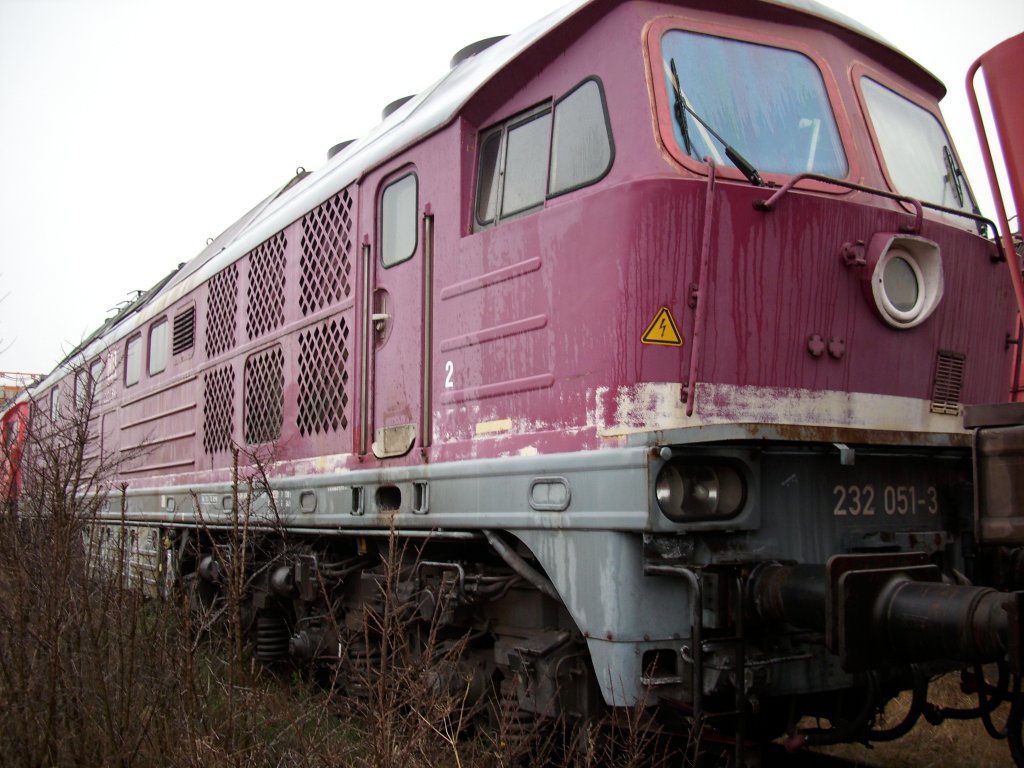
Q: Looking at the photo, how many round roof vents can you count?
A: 3